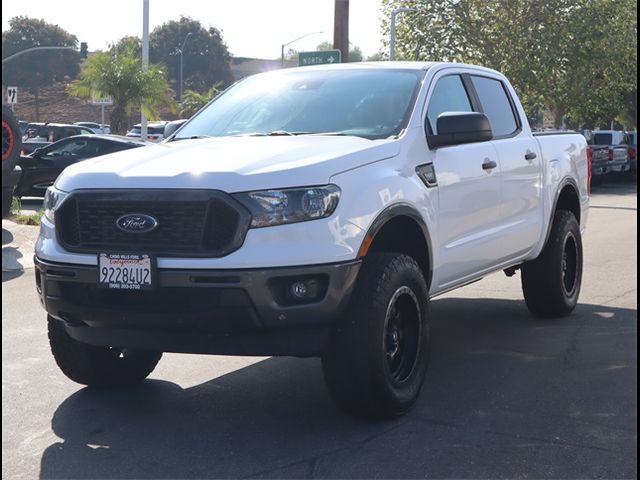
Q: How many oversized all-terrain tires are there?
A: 3